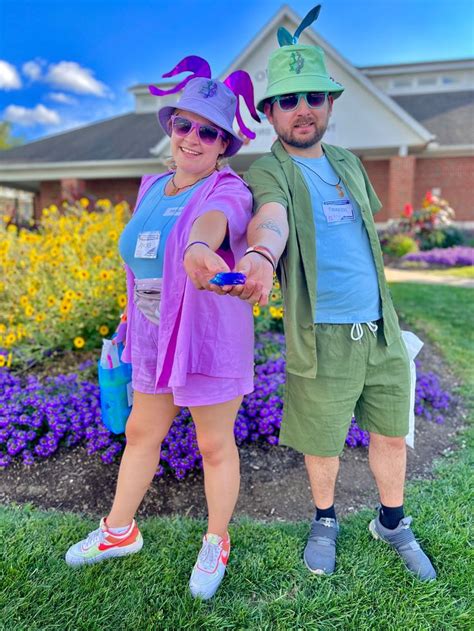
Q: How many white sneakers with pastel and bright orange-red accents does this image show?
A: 2